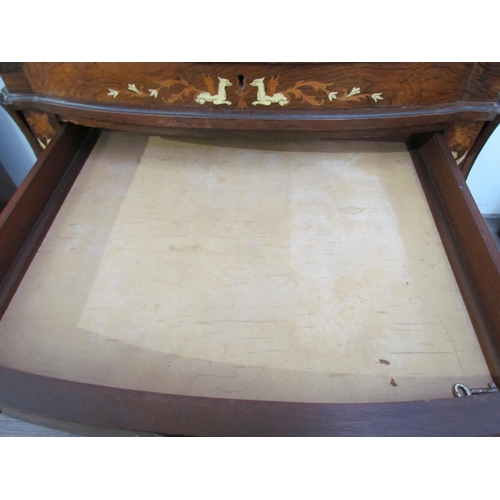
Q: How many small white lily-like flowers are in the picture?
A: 6